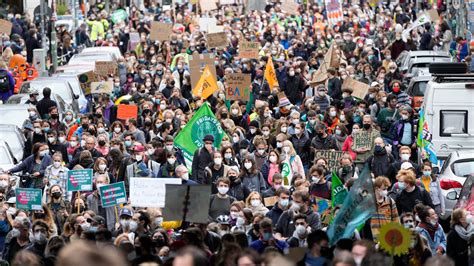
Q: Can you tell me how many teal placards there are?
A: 3